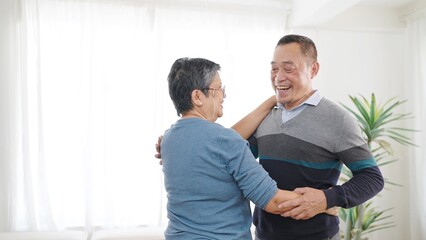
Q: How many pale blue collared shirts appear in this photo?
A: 1